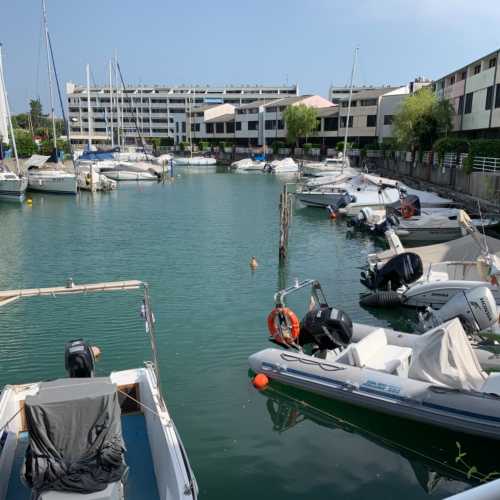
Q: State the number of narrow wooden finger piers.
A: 0